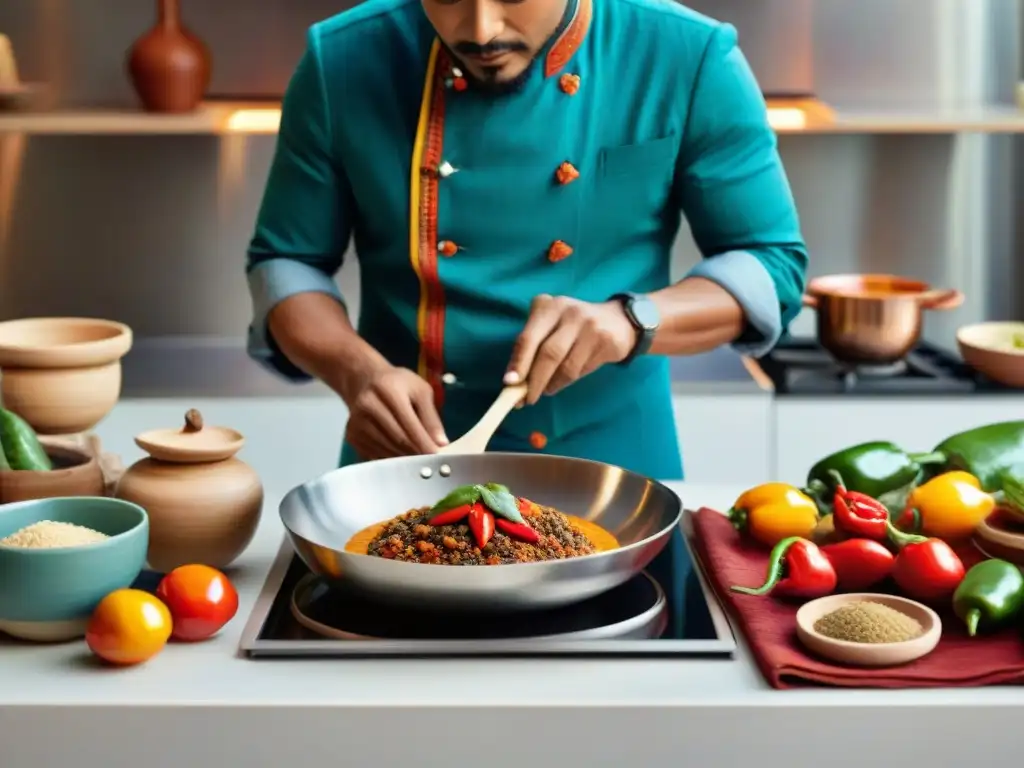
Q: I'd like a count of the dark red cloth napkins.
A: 1